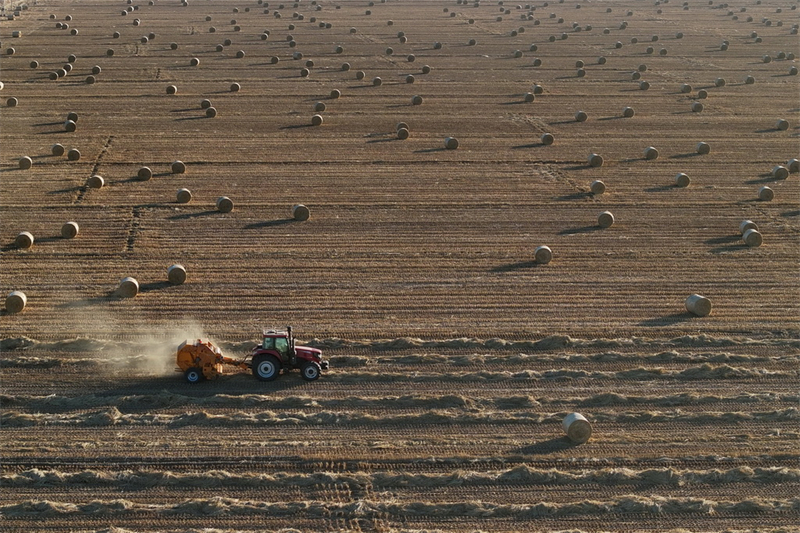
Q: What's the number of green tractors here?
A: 0